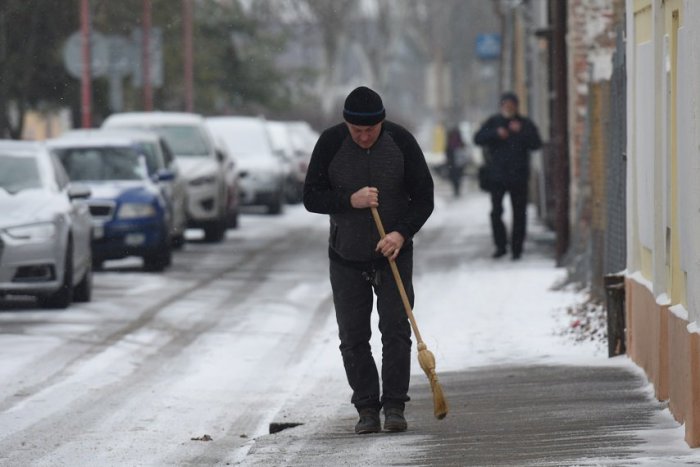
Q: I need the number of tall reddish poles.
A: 3